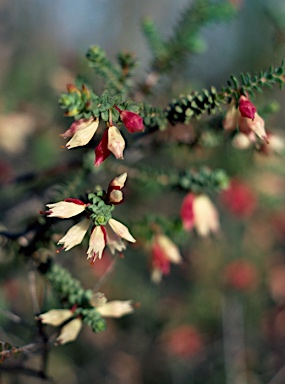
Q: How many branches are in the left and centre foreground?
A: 3